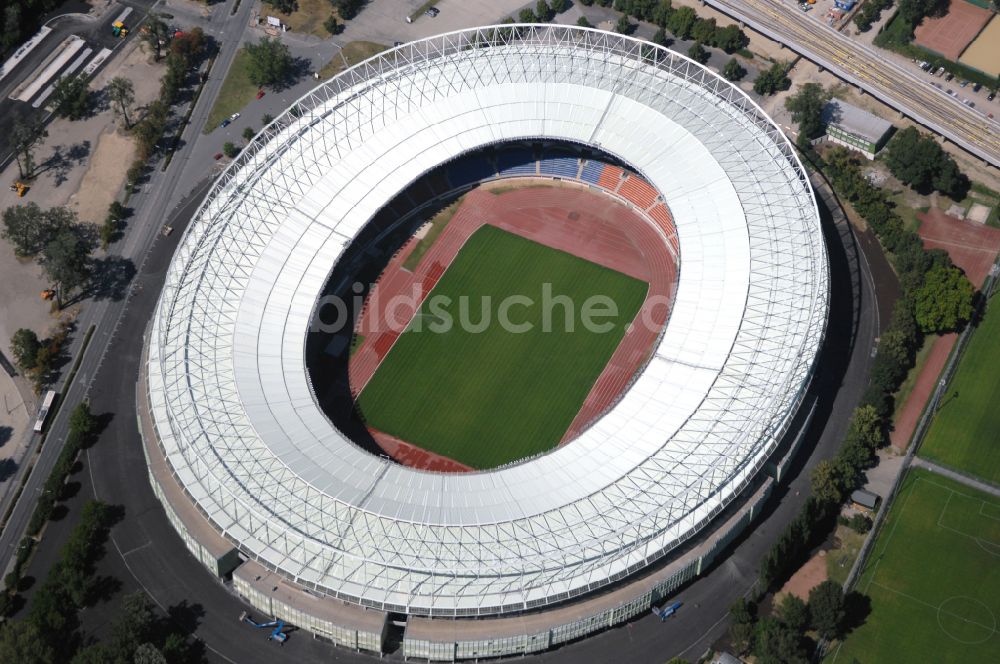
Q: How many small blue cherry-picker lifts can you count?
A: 2